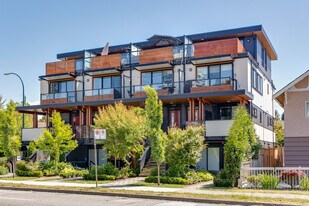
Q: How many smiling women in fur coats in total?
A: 0